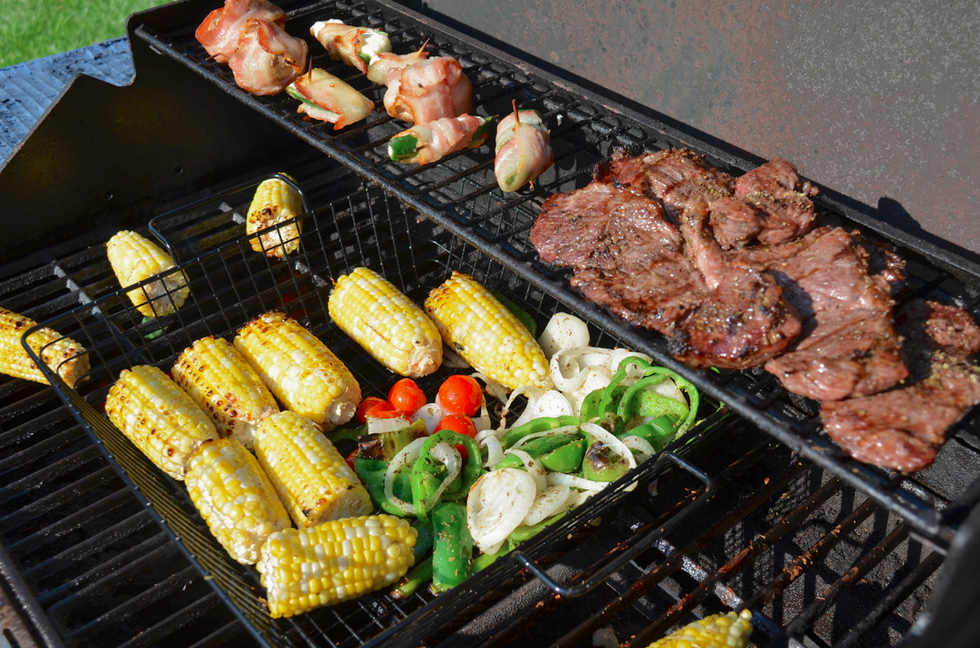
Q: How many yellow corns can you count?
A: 12